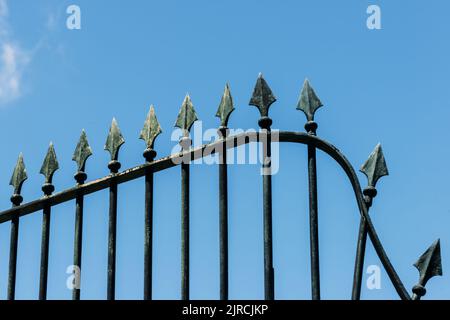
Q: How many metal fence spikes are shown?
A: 11